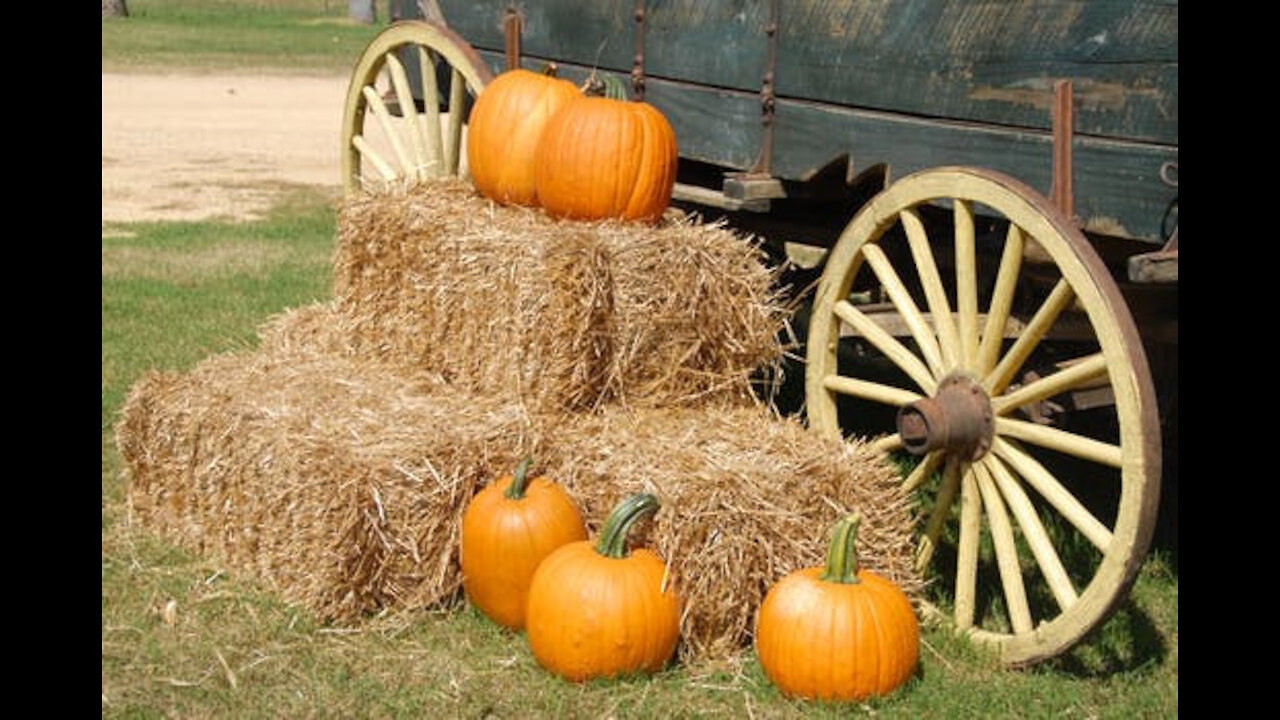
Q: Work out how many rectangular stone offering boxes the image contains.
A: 0